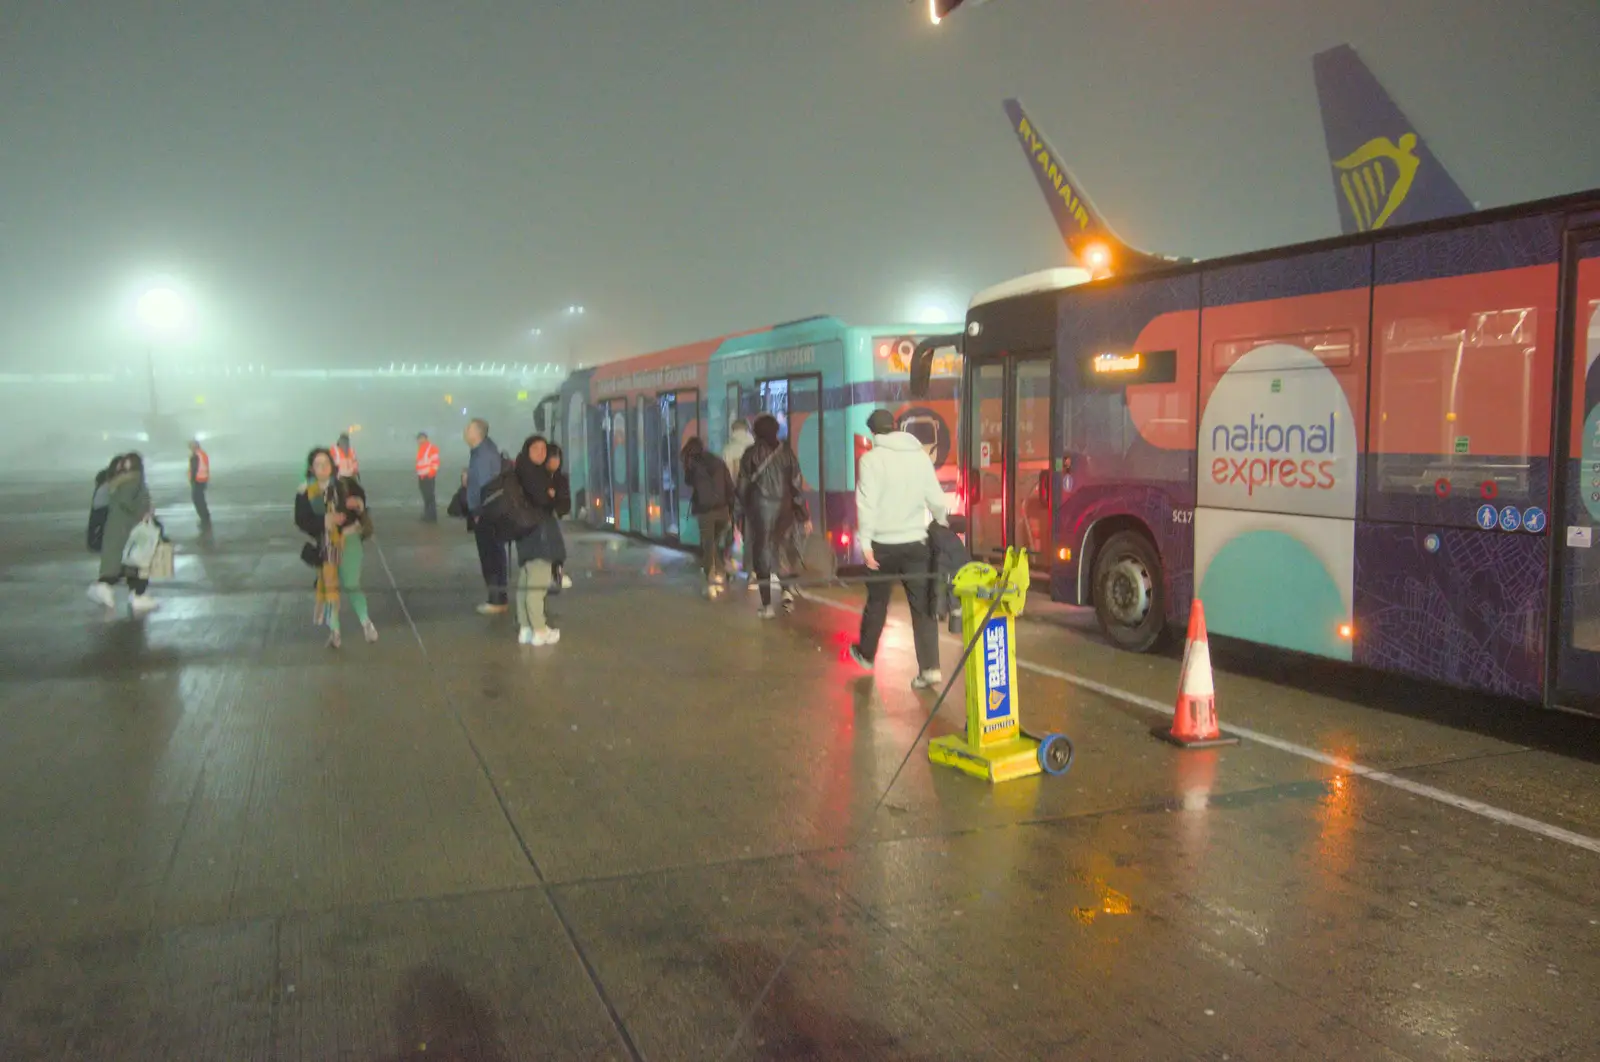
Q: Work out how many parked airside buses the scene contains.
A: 2